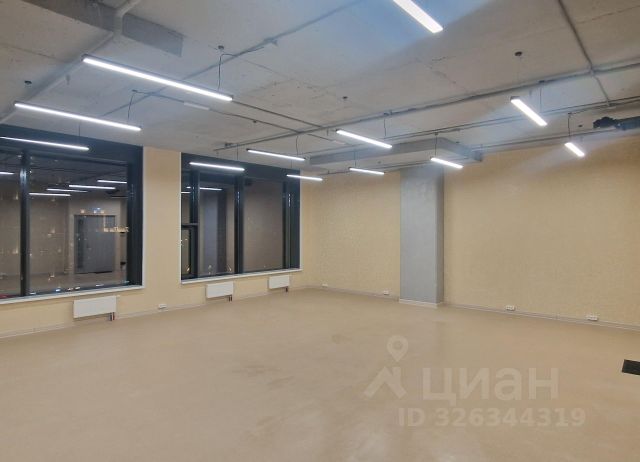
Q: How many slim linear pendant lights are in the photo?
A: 12